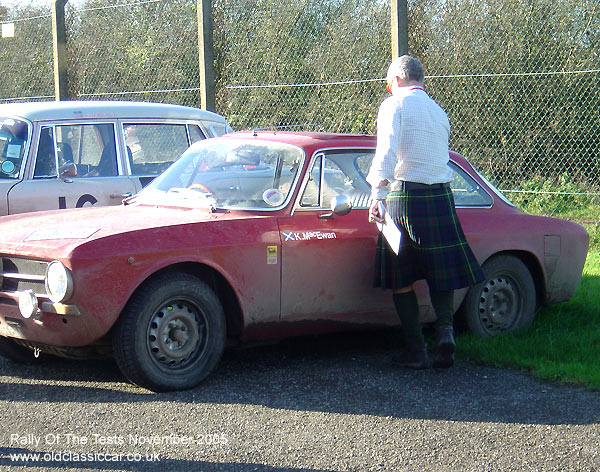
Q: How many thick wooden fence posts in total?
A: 3